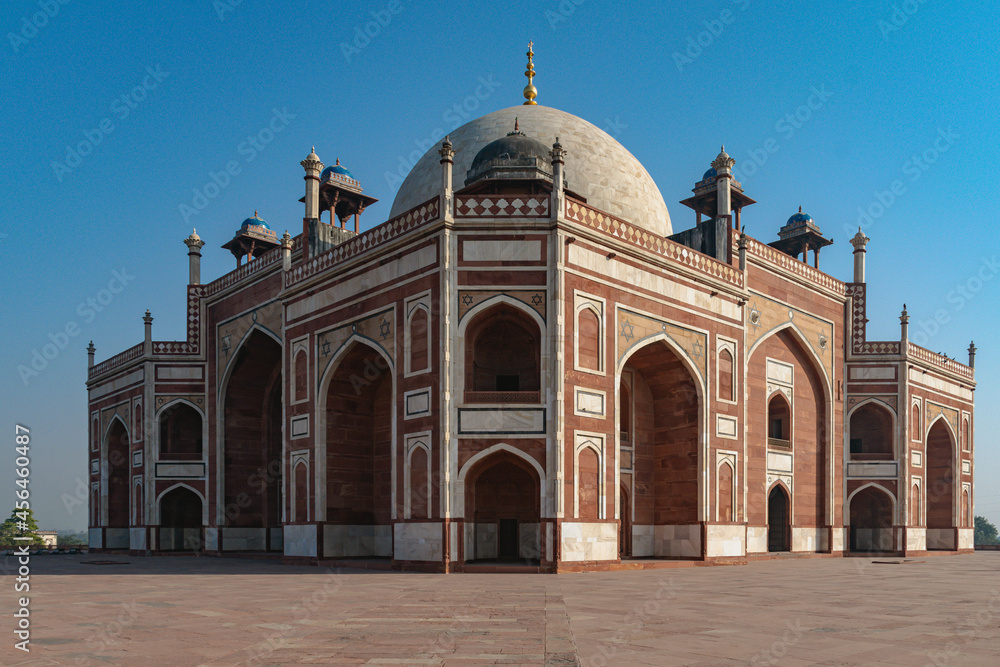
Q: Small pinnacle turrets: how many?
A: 12